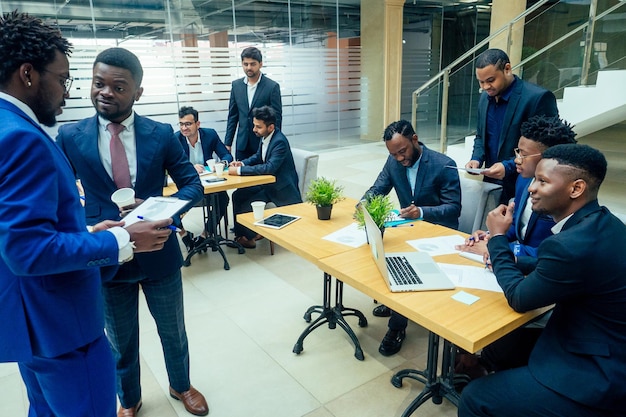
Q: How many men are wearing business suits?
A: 9